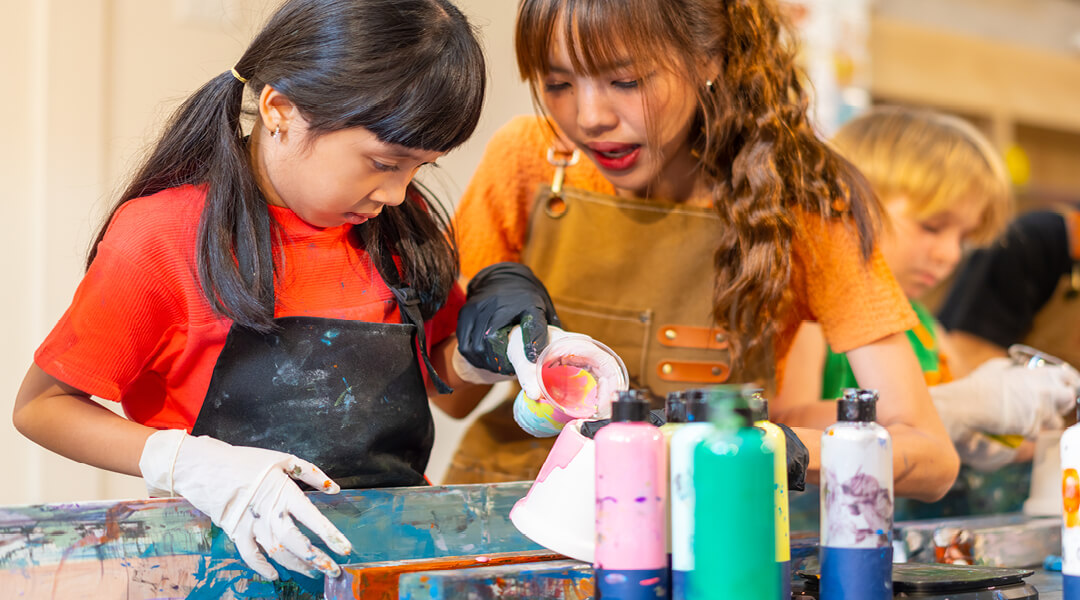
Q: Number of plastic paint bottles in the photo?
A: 7